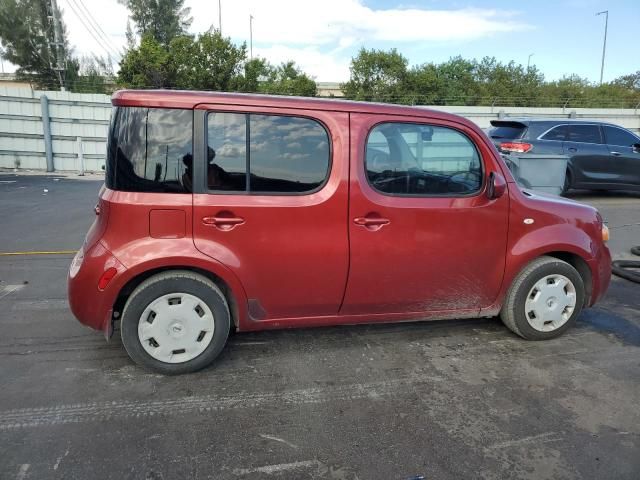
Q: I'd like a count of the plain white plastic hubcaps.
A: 2